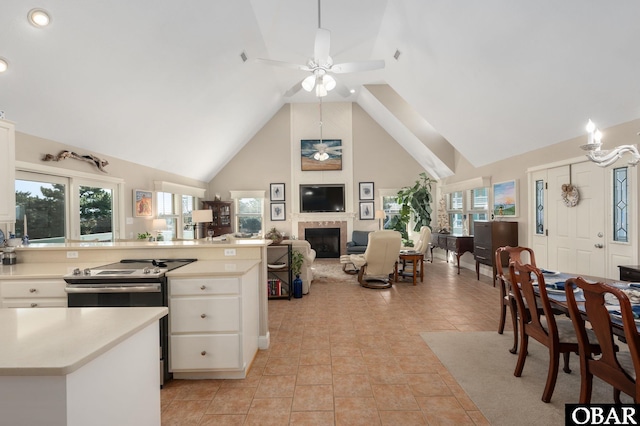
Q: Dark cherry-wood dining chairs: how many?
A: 3